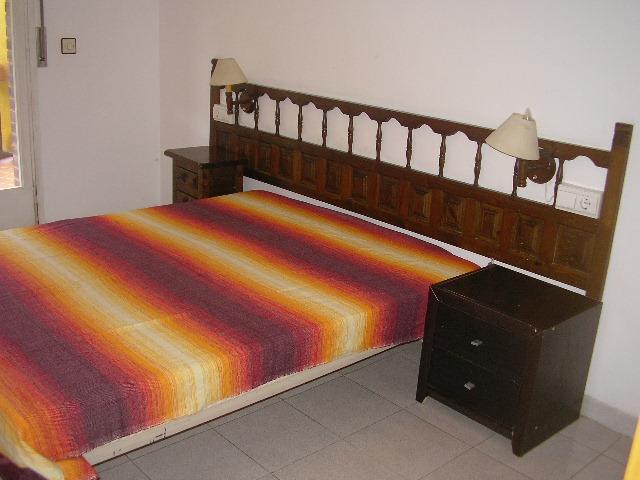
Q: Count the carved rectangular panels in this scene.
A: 13